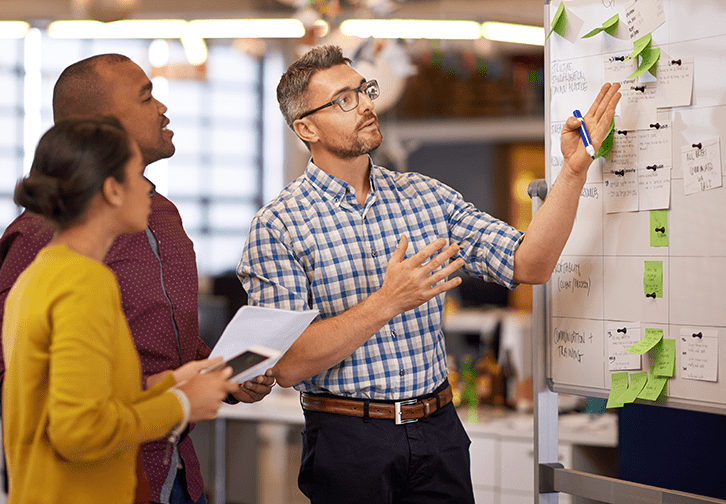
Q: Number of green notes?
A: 12